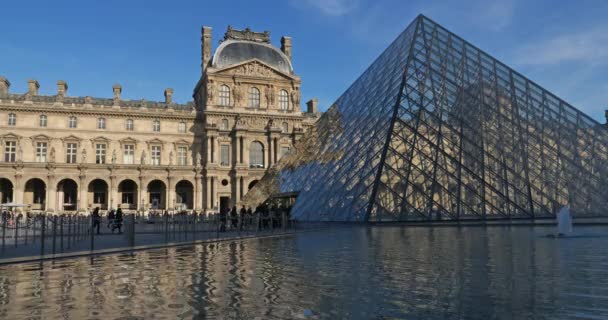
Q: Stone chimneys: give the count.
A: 8